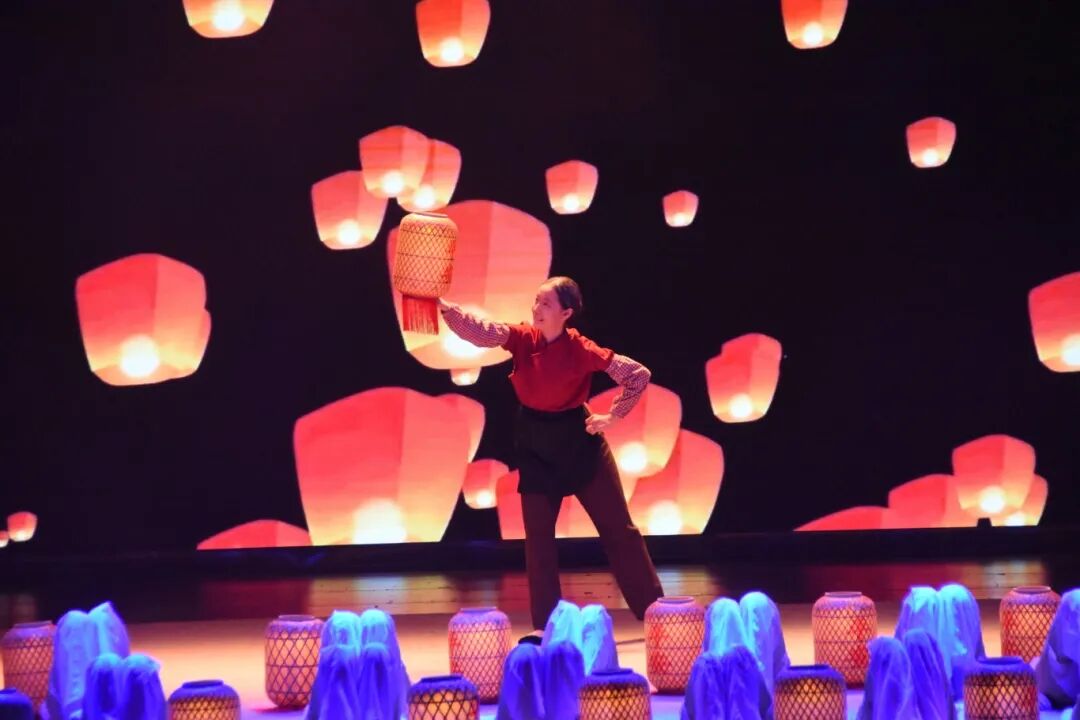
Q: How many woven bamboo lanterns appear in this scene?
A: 13